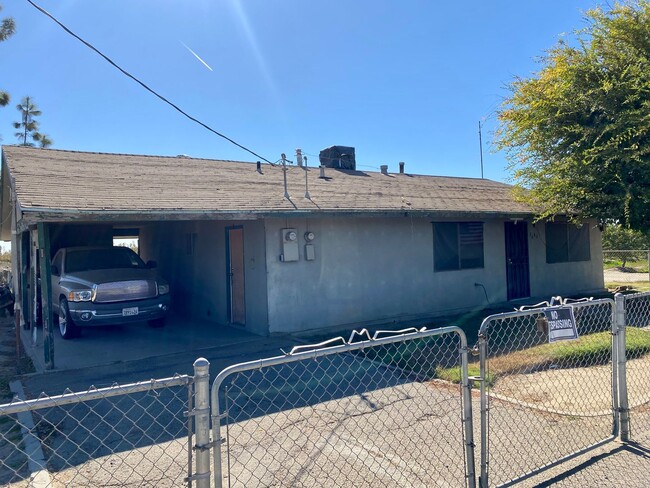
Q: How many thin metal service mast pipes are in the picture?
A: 2